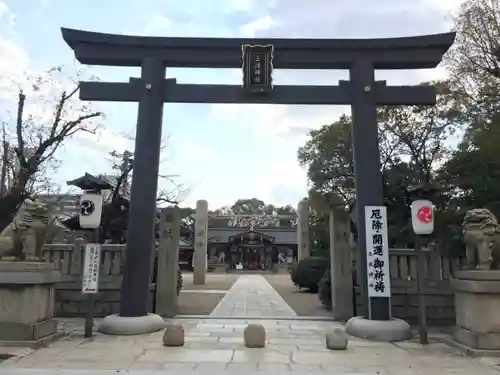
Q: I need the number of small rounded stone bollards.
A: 3